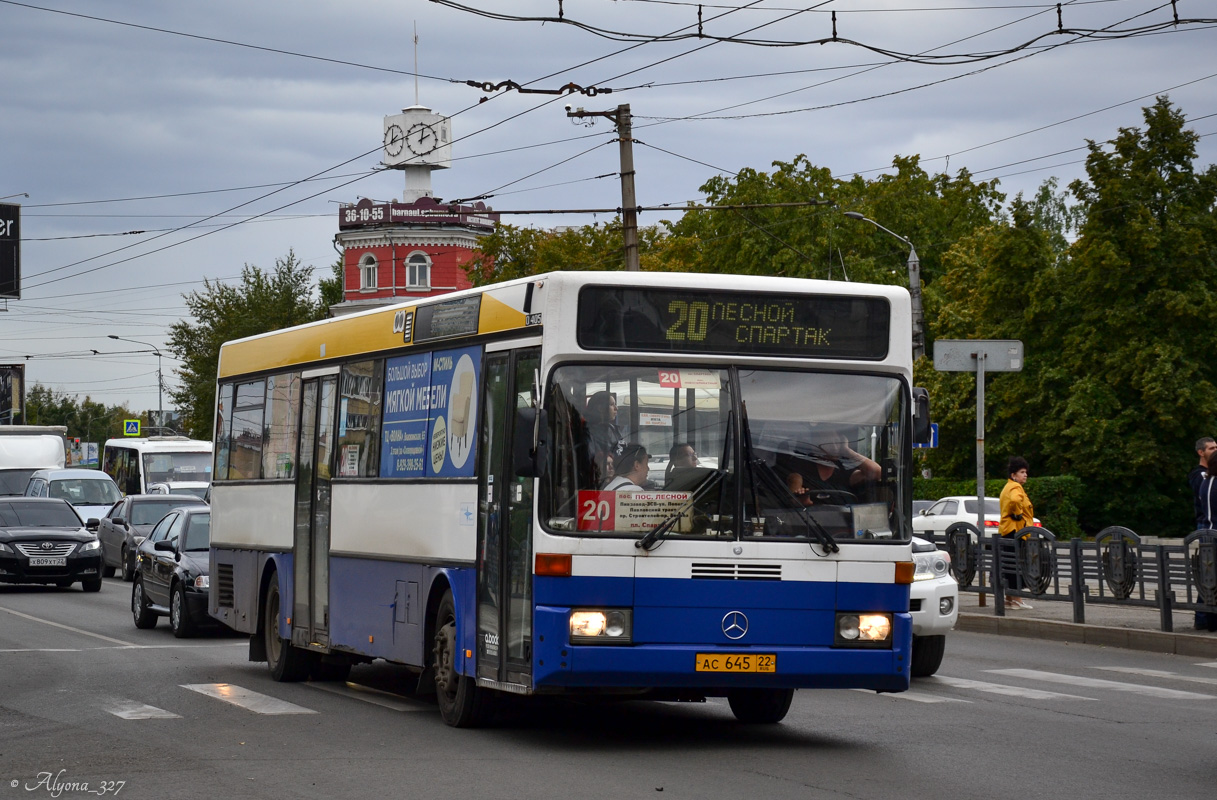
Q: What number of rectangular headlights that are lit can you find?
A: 2